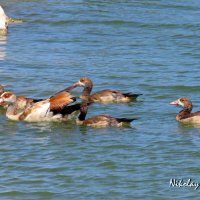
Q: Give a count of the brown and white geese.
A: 5